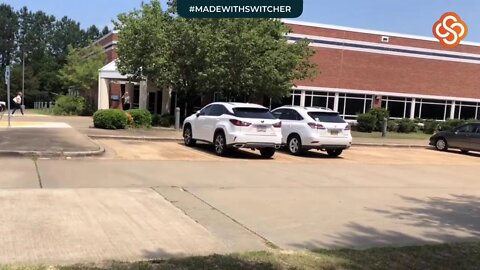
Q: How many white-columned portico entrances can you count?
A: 1